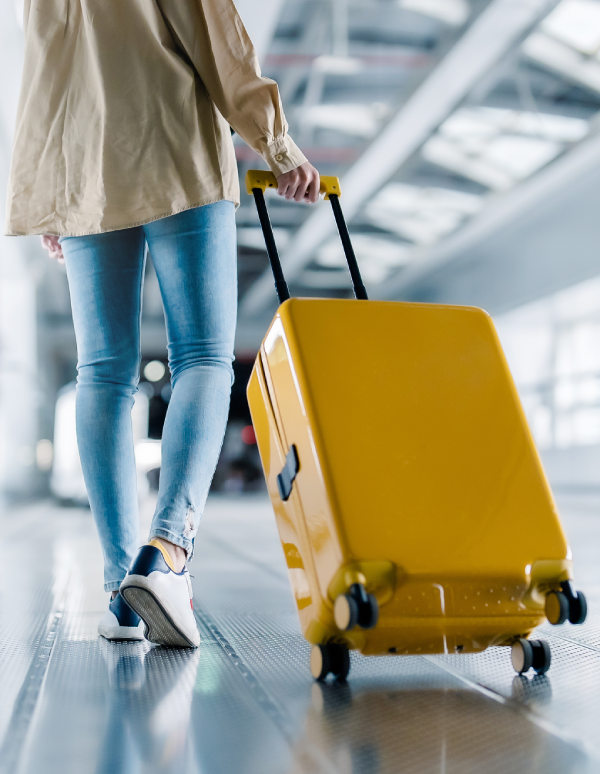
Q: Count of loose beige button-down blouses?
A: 1